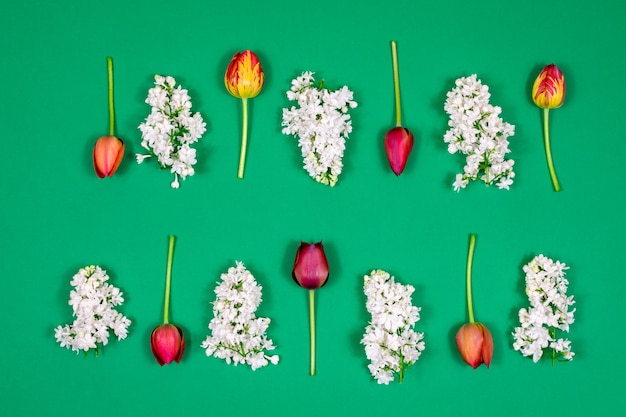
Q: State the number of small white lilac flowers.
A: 7